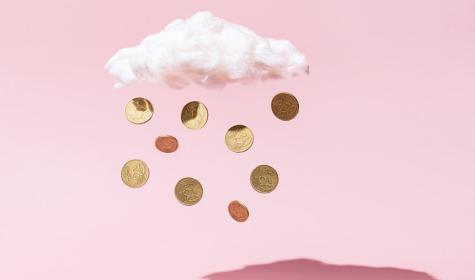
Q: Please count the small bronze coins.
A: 2